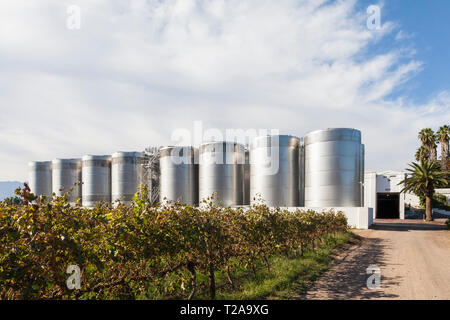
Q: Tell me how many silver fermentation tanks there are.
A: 8